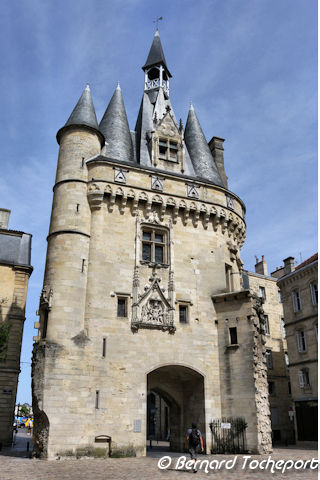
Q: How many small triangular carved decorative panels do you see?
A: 4